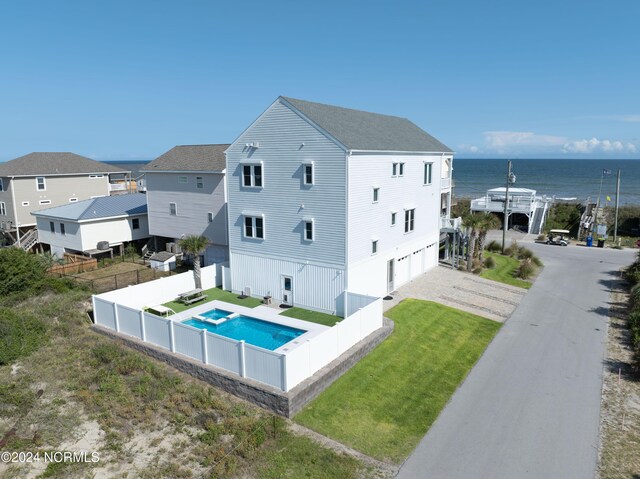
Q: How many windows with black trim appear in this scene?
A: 3